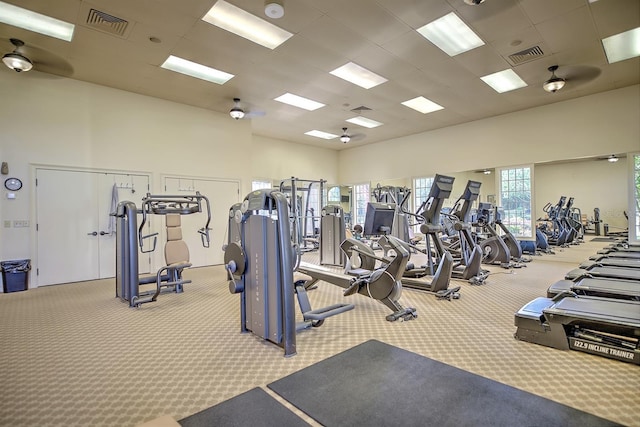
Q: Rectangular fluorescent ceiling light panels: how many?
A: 11